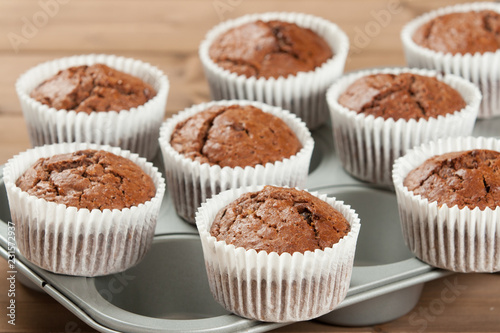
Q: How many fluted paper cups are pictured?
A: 8